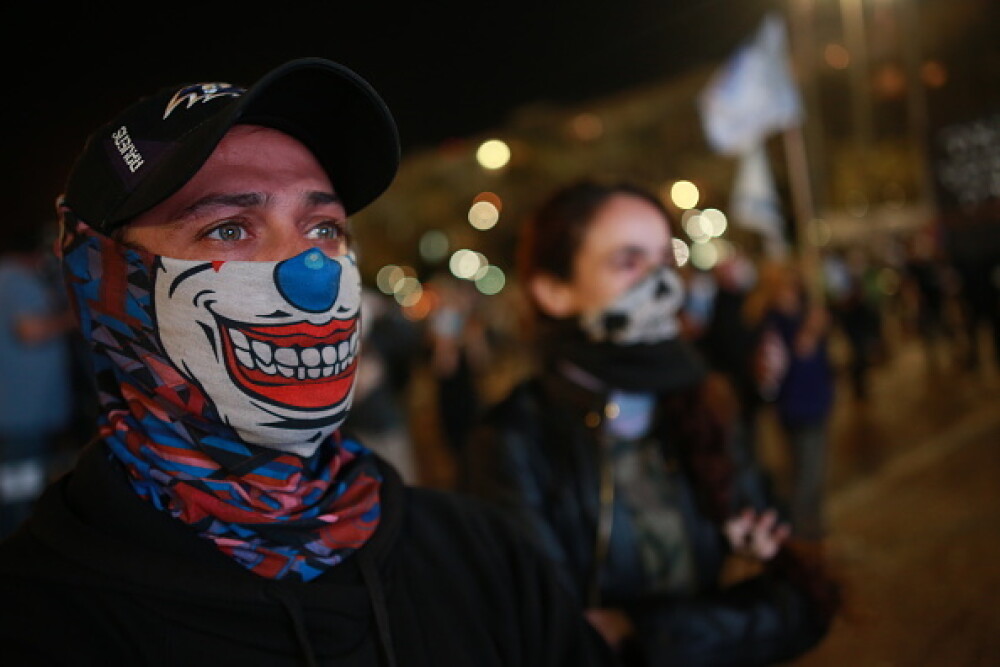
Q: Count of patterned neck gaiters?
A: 2